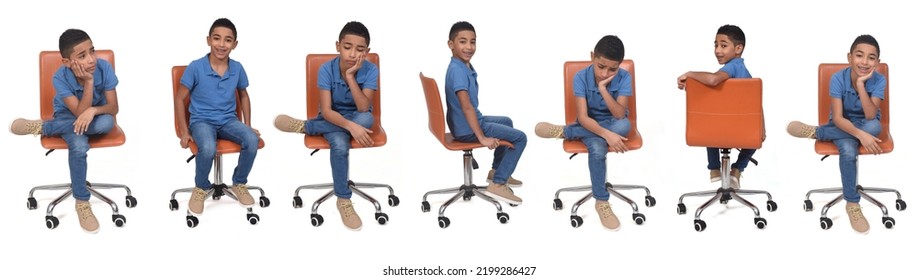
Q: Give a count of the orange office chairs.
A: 7